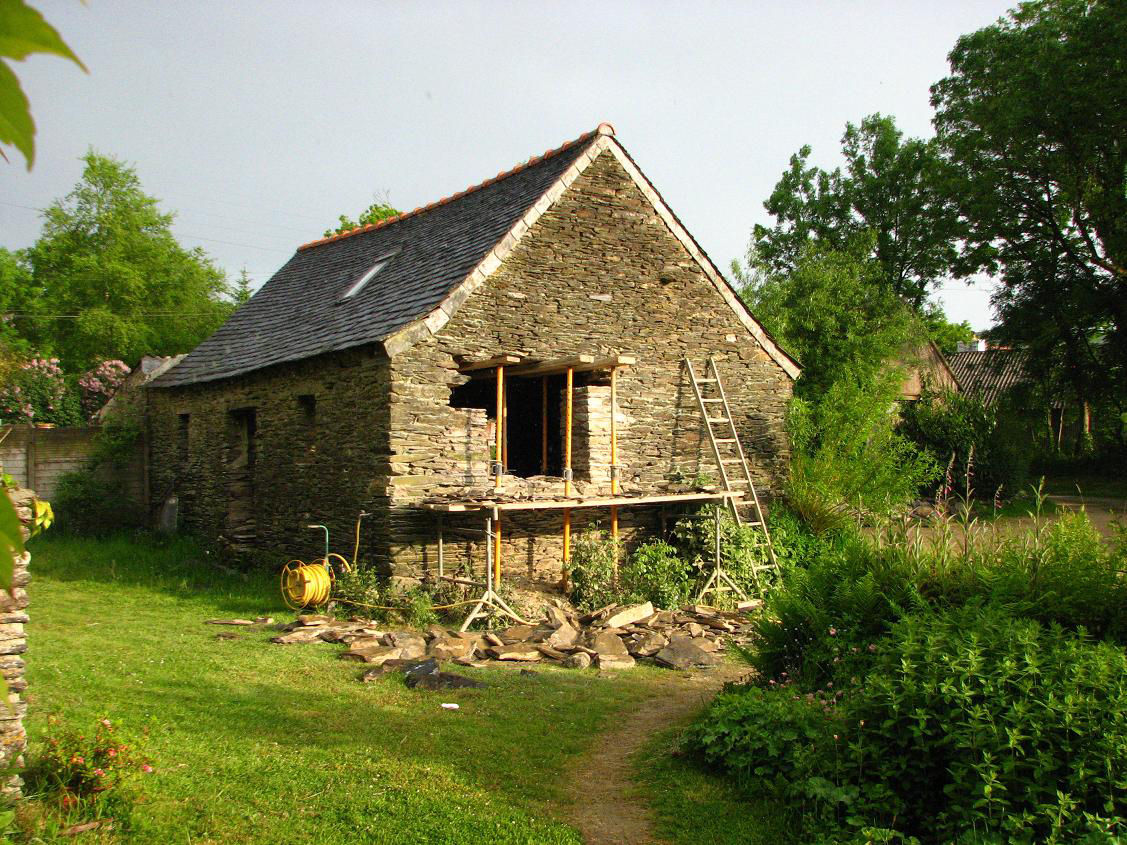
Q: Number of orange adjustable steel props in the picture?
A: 5